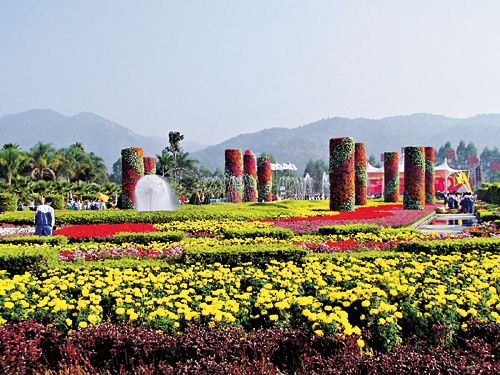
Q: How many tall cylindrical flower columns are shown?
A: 10